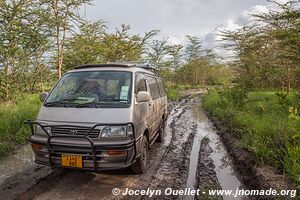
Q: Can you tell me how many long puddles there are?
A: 2